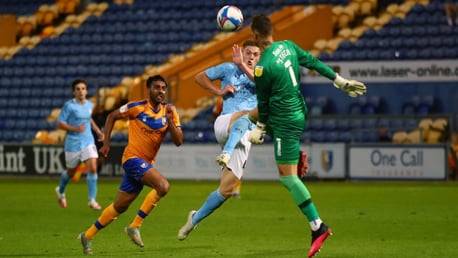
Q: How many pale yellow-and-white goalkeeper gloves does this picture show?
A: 2